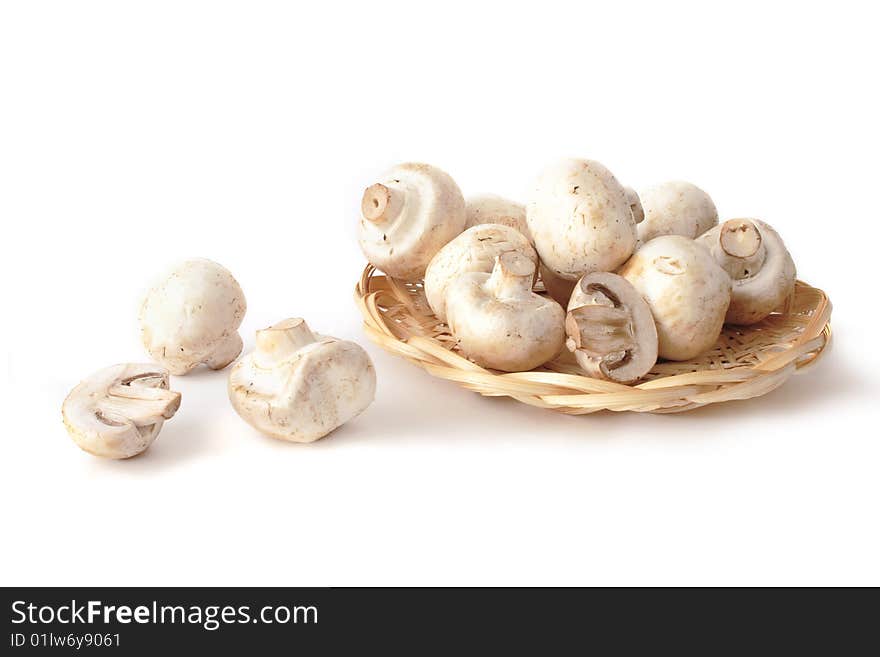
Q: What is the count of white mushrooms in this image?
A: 12